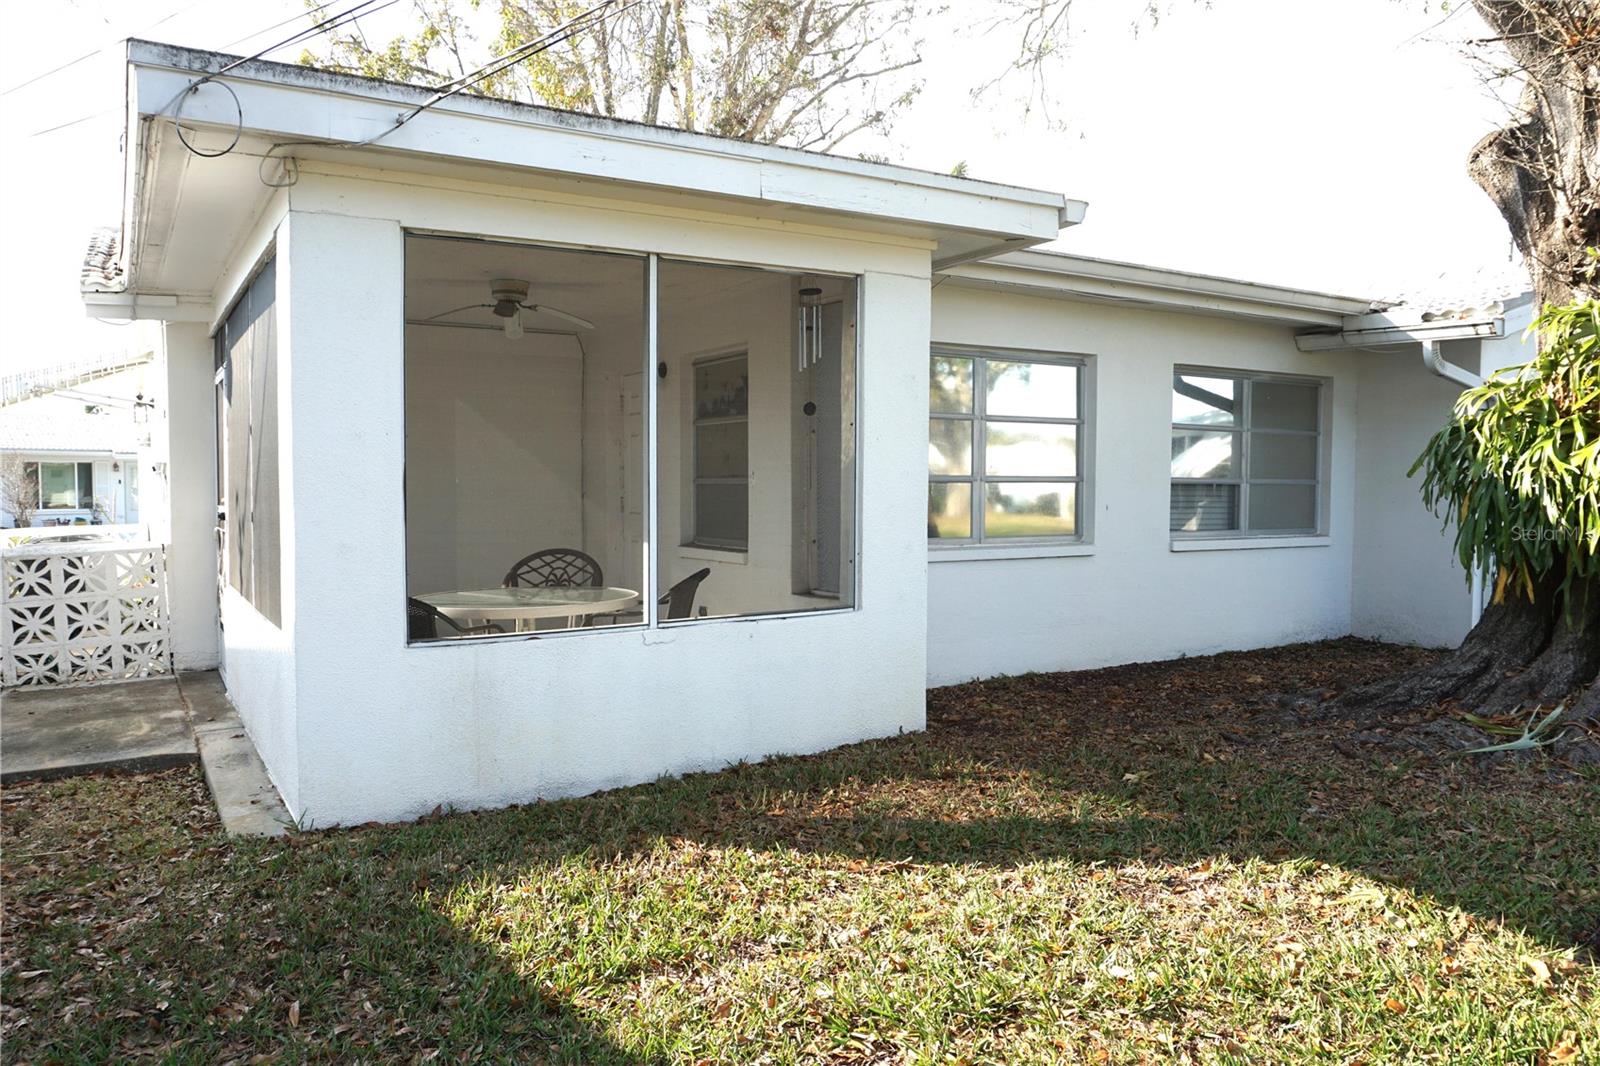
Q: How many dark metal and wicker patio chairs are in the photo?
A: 3